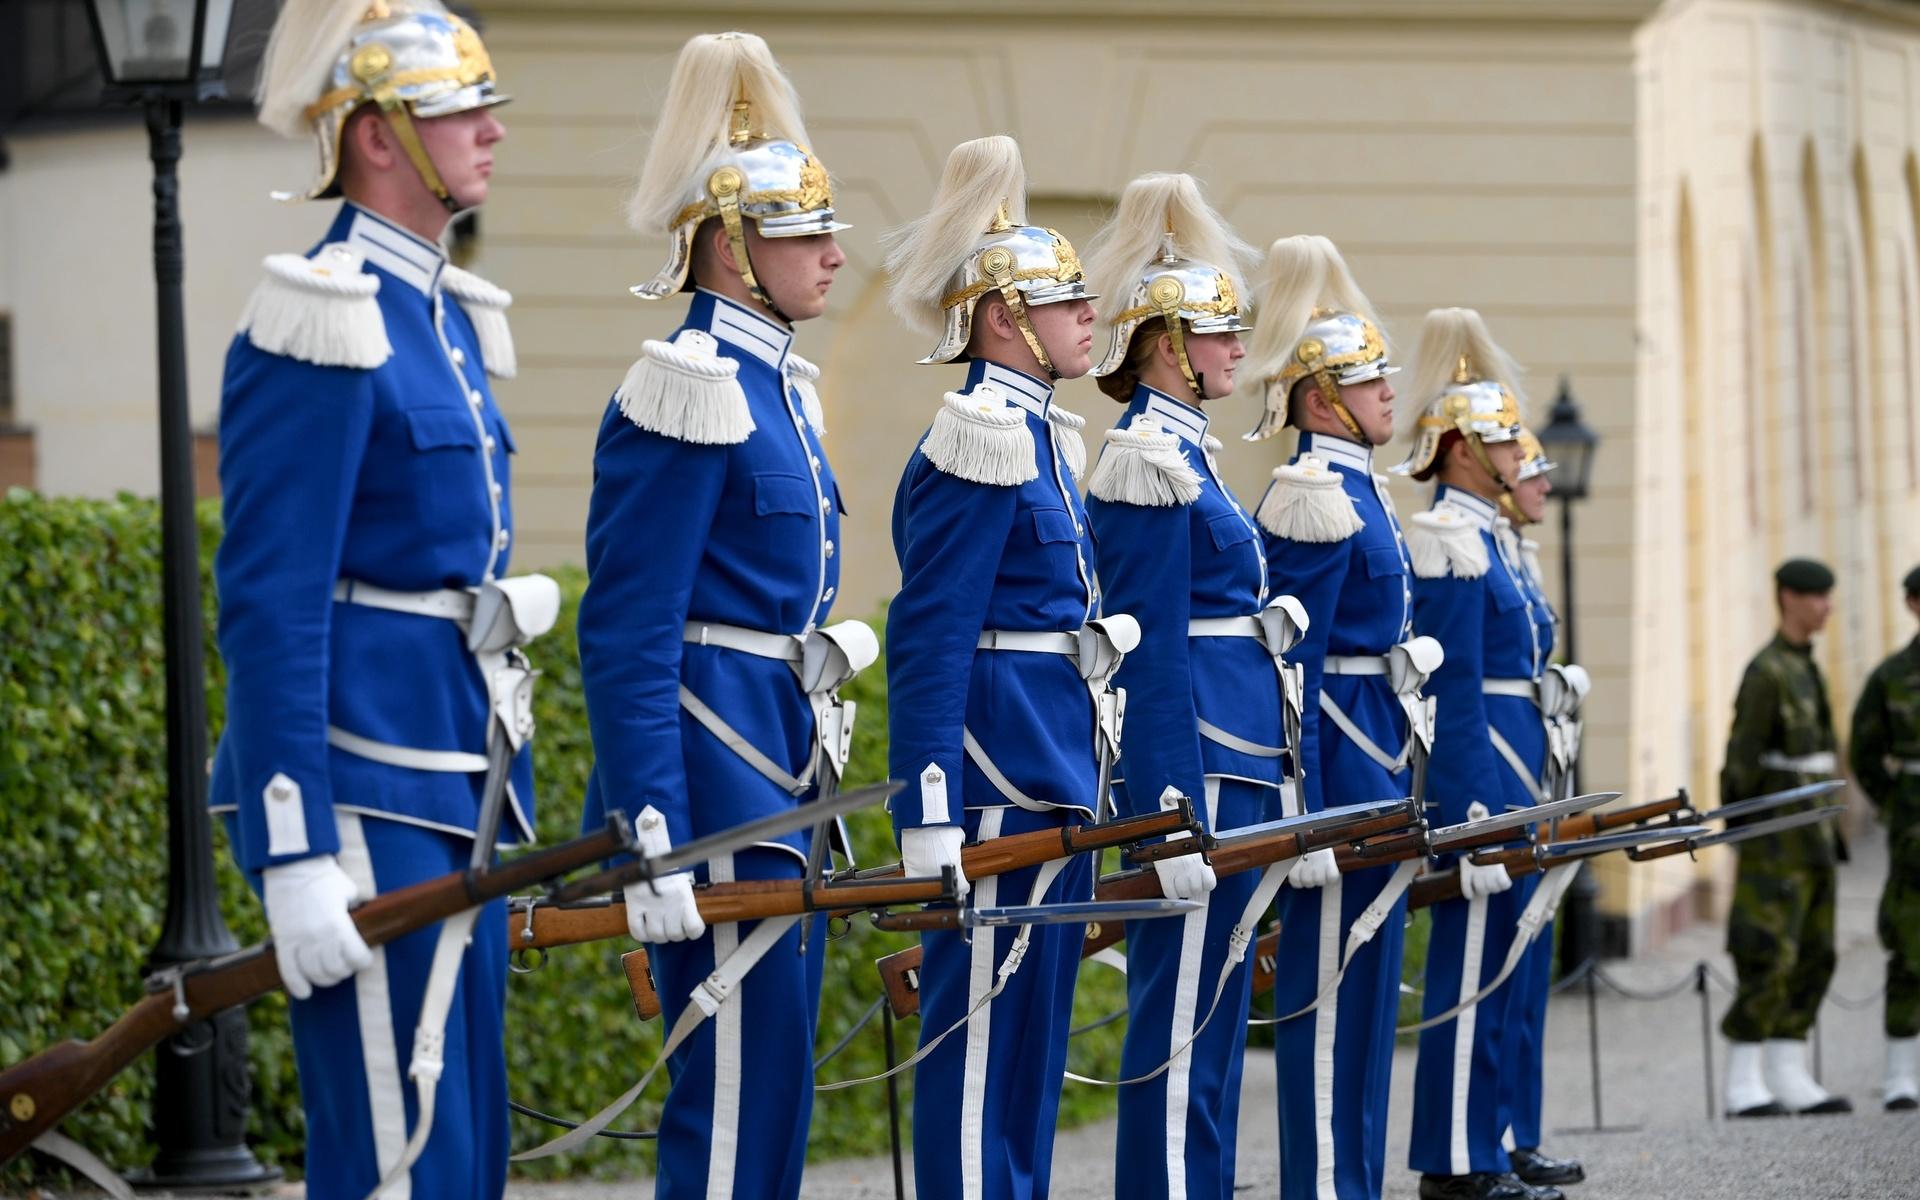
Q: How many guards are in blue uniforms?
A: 7